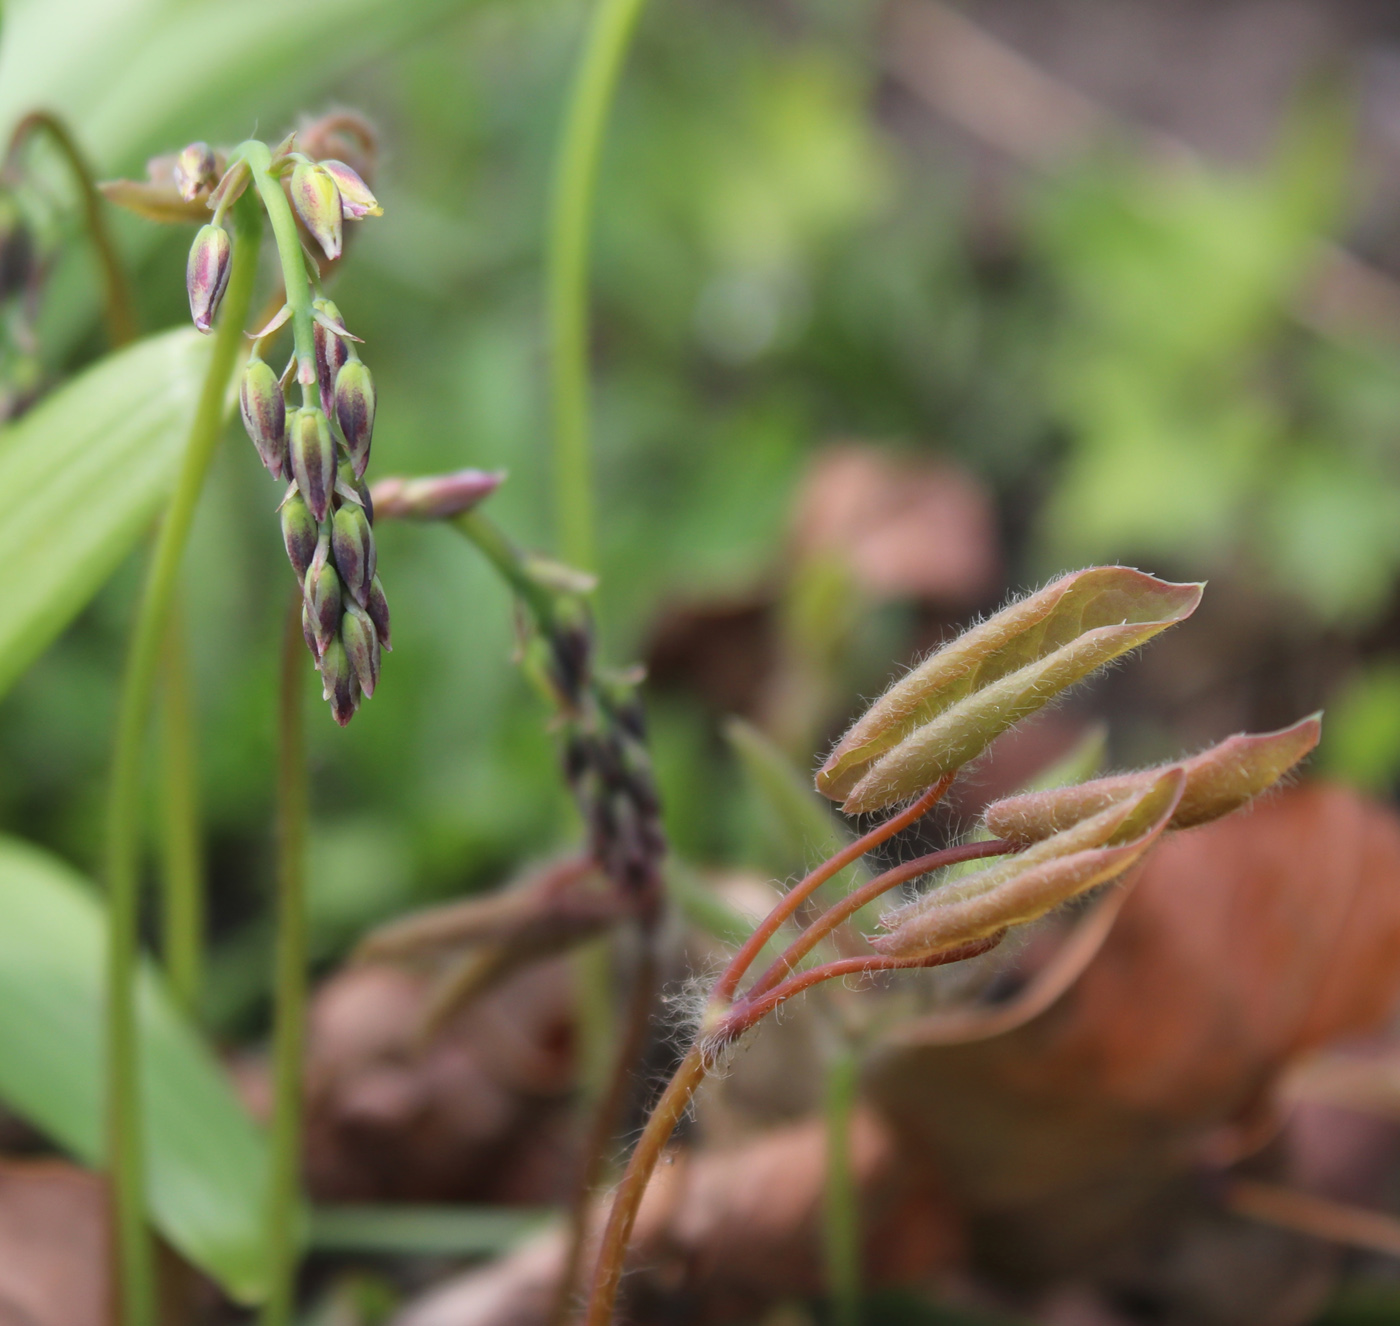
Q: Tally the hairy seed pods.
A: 3